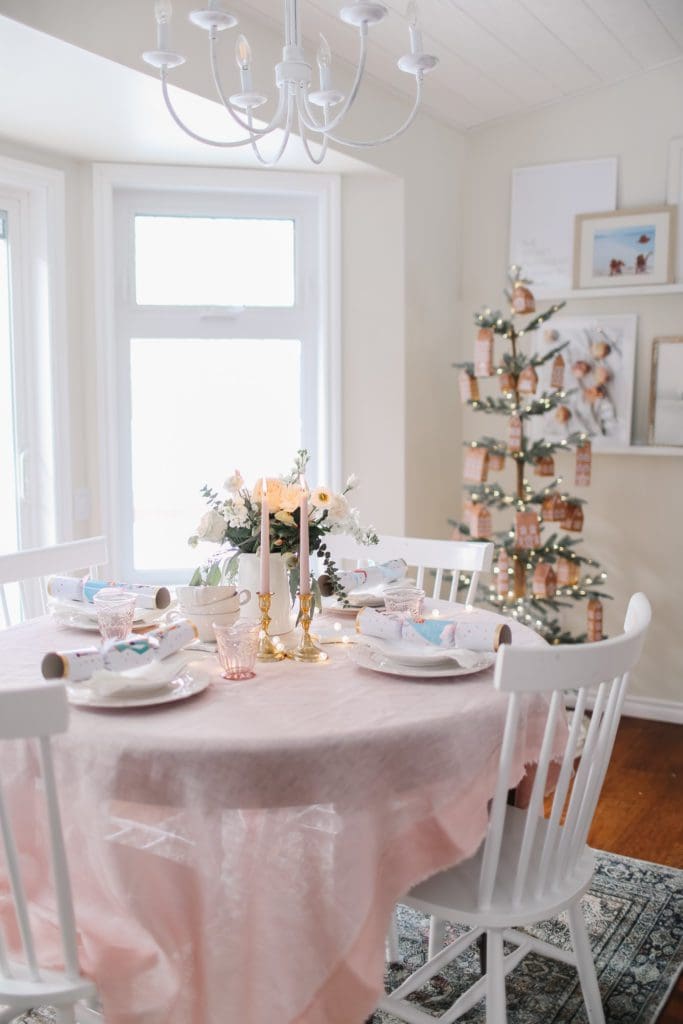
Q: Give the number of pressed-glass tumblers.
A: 3